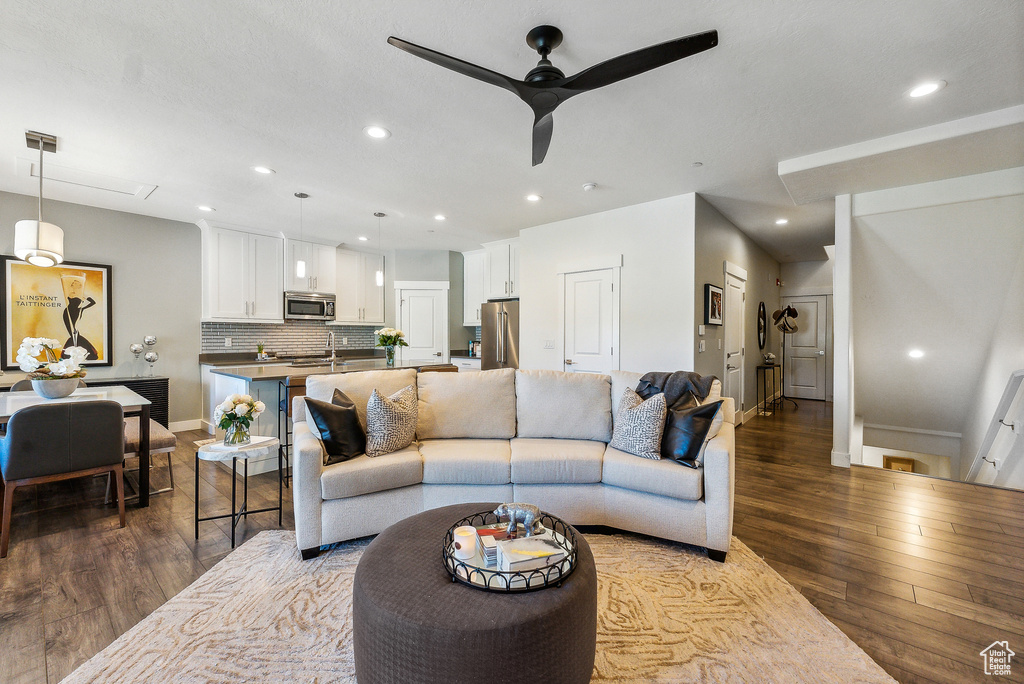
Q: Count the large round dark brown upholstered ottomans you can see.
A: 1